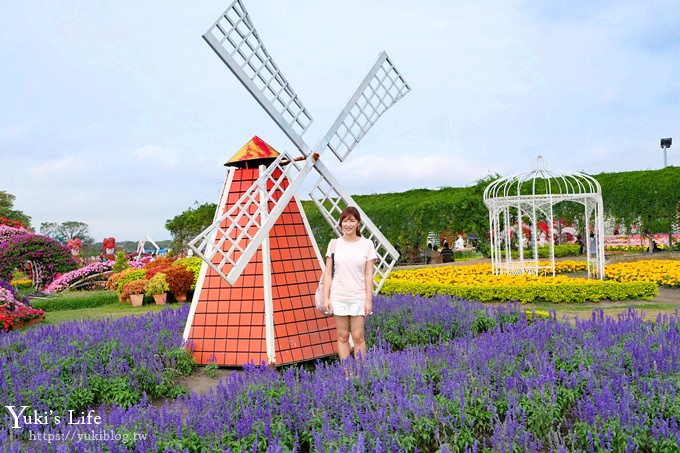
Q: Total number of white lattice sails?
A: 4